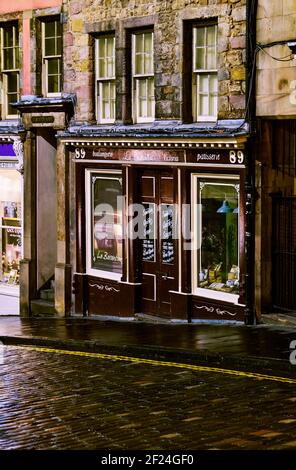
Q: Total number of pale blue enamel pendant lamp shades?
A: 1